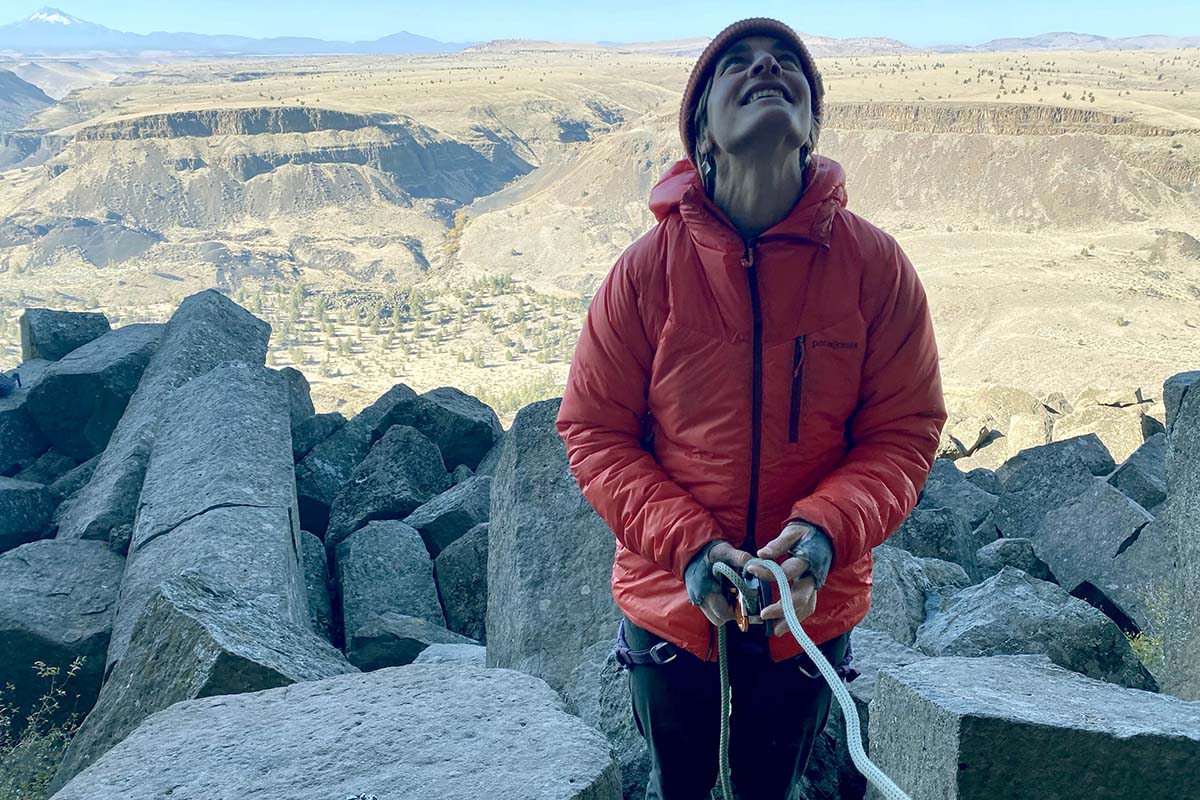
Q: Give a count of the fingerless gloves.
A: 2